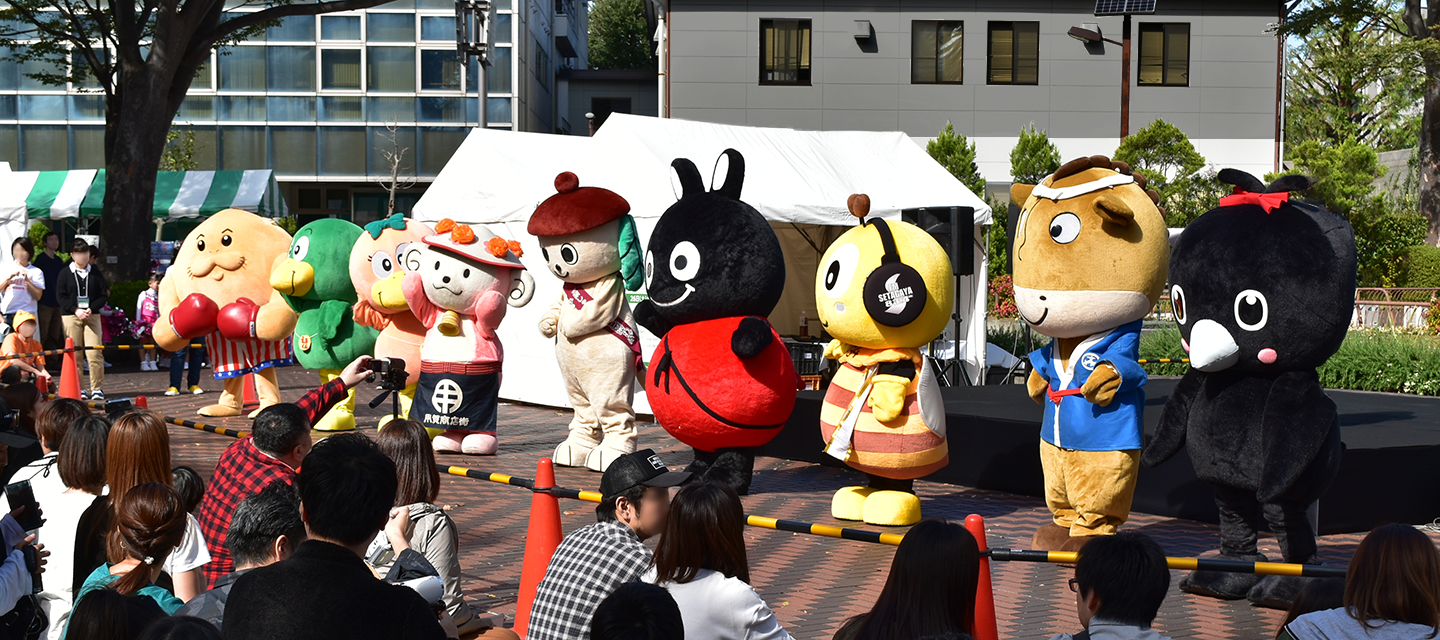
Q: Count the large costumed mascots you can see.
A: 9